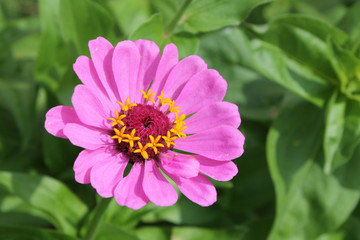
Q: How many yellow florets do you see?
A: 12